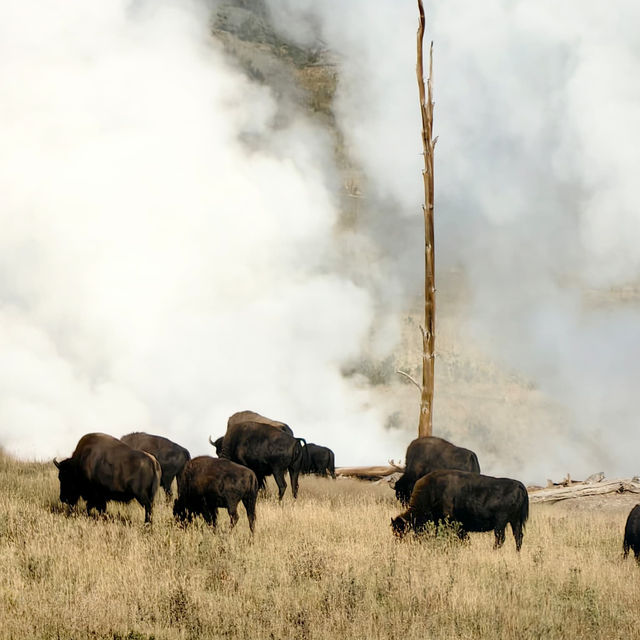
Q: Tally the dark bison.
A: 9